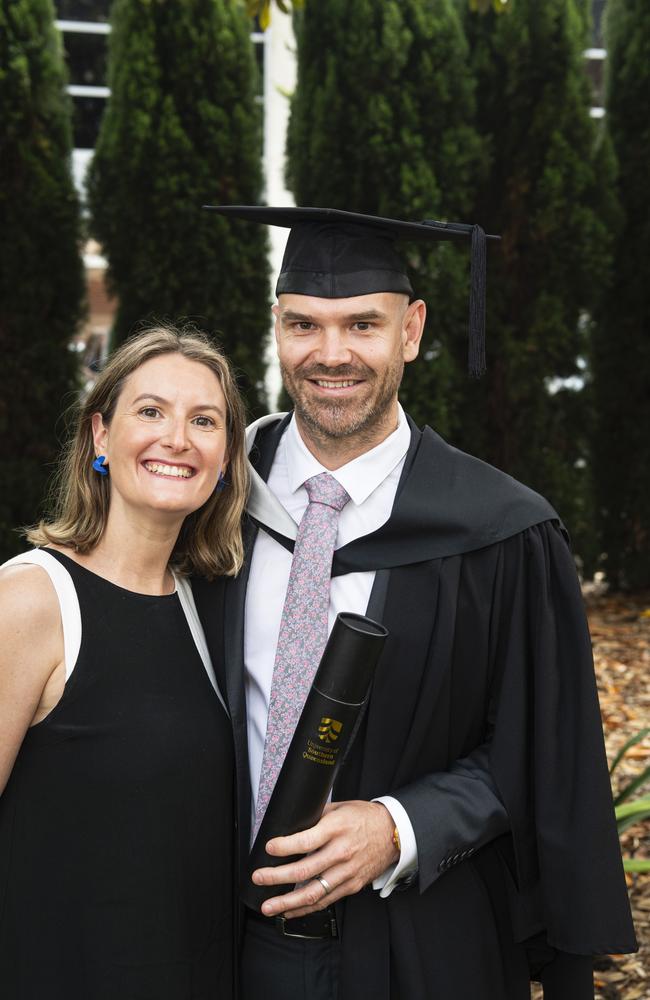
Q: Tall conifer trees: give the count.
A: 5